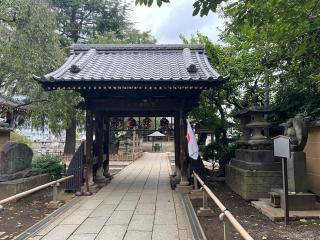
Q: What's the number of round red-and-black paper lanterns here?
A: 4